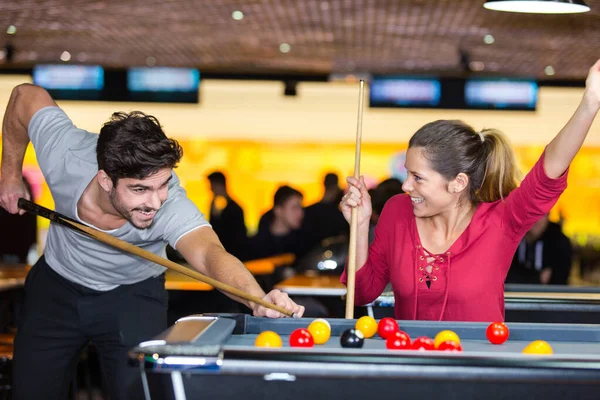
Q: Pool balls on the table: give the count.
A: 13